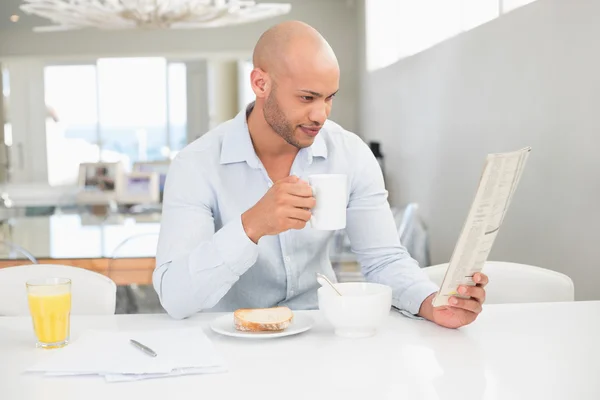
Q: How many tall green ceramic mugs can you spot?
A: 0